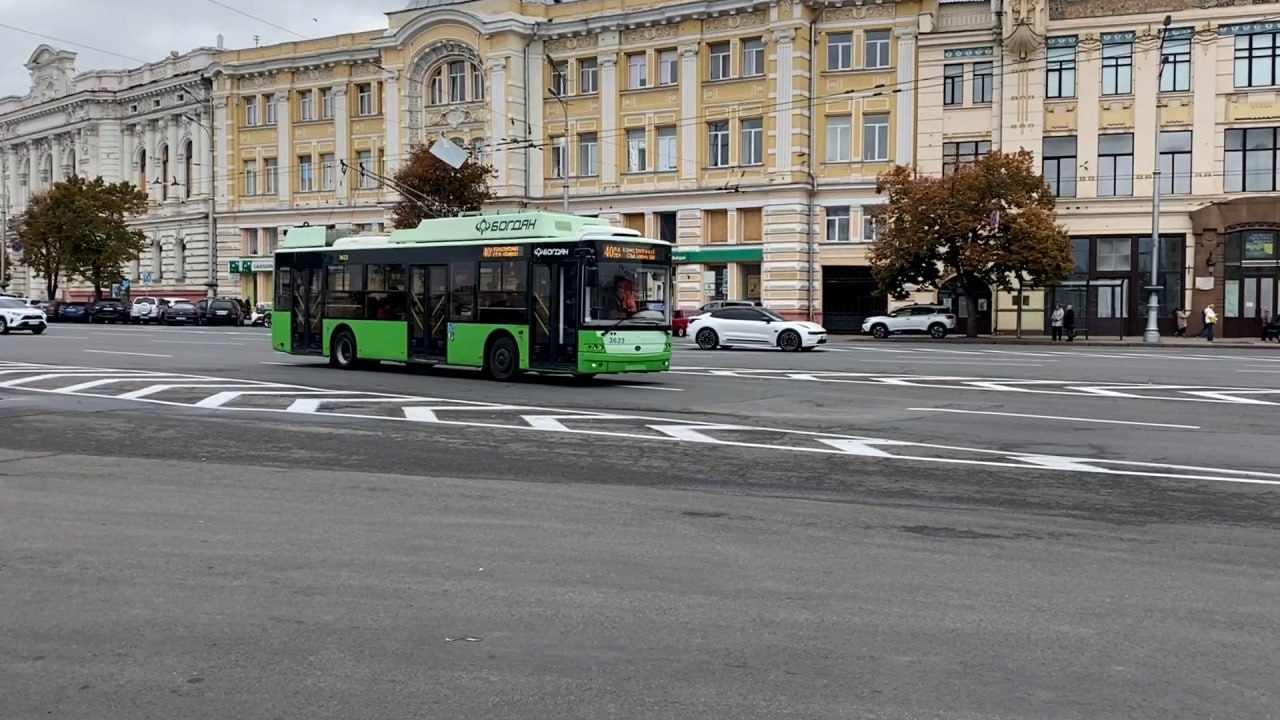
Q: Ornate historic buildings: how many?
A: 3